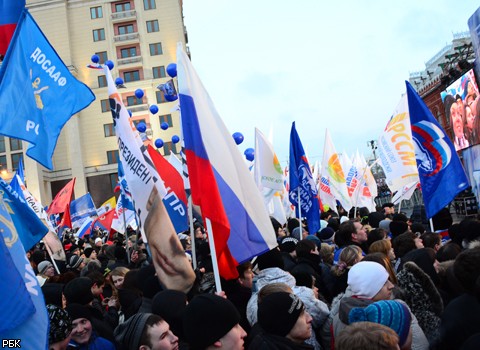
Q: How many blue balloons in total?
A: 14